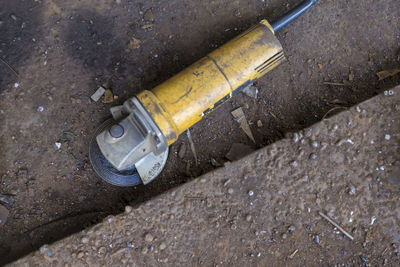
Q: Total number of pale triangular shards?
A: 2